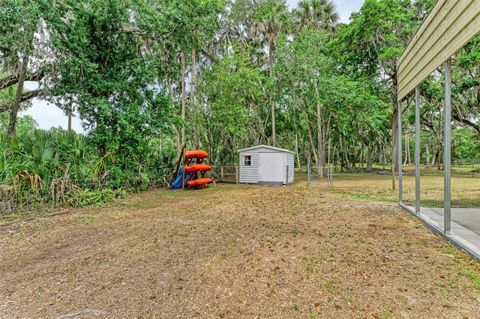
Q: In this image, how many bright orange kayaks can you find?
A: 3